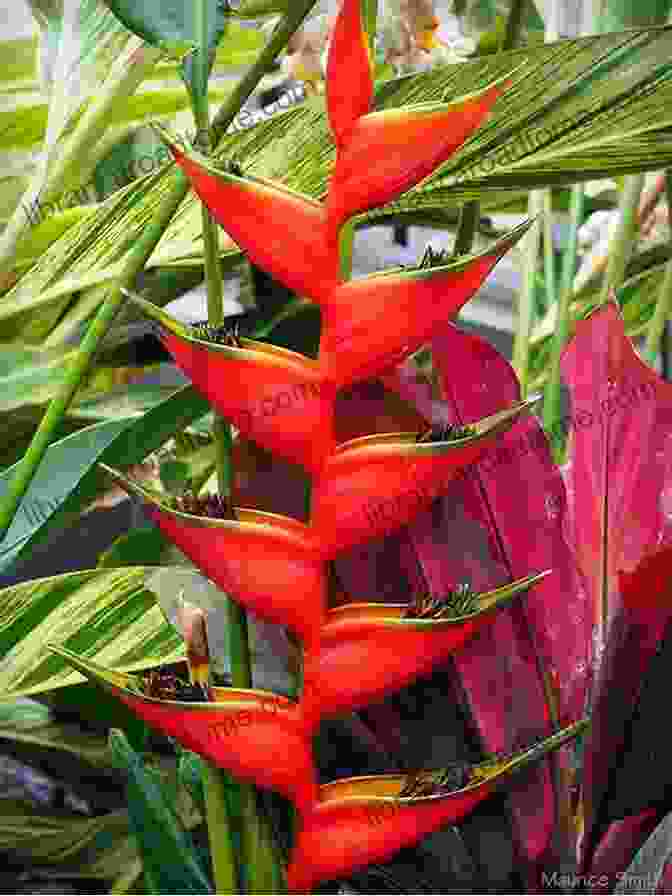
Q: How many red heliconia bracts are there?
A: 10